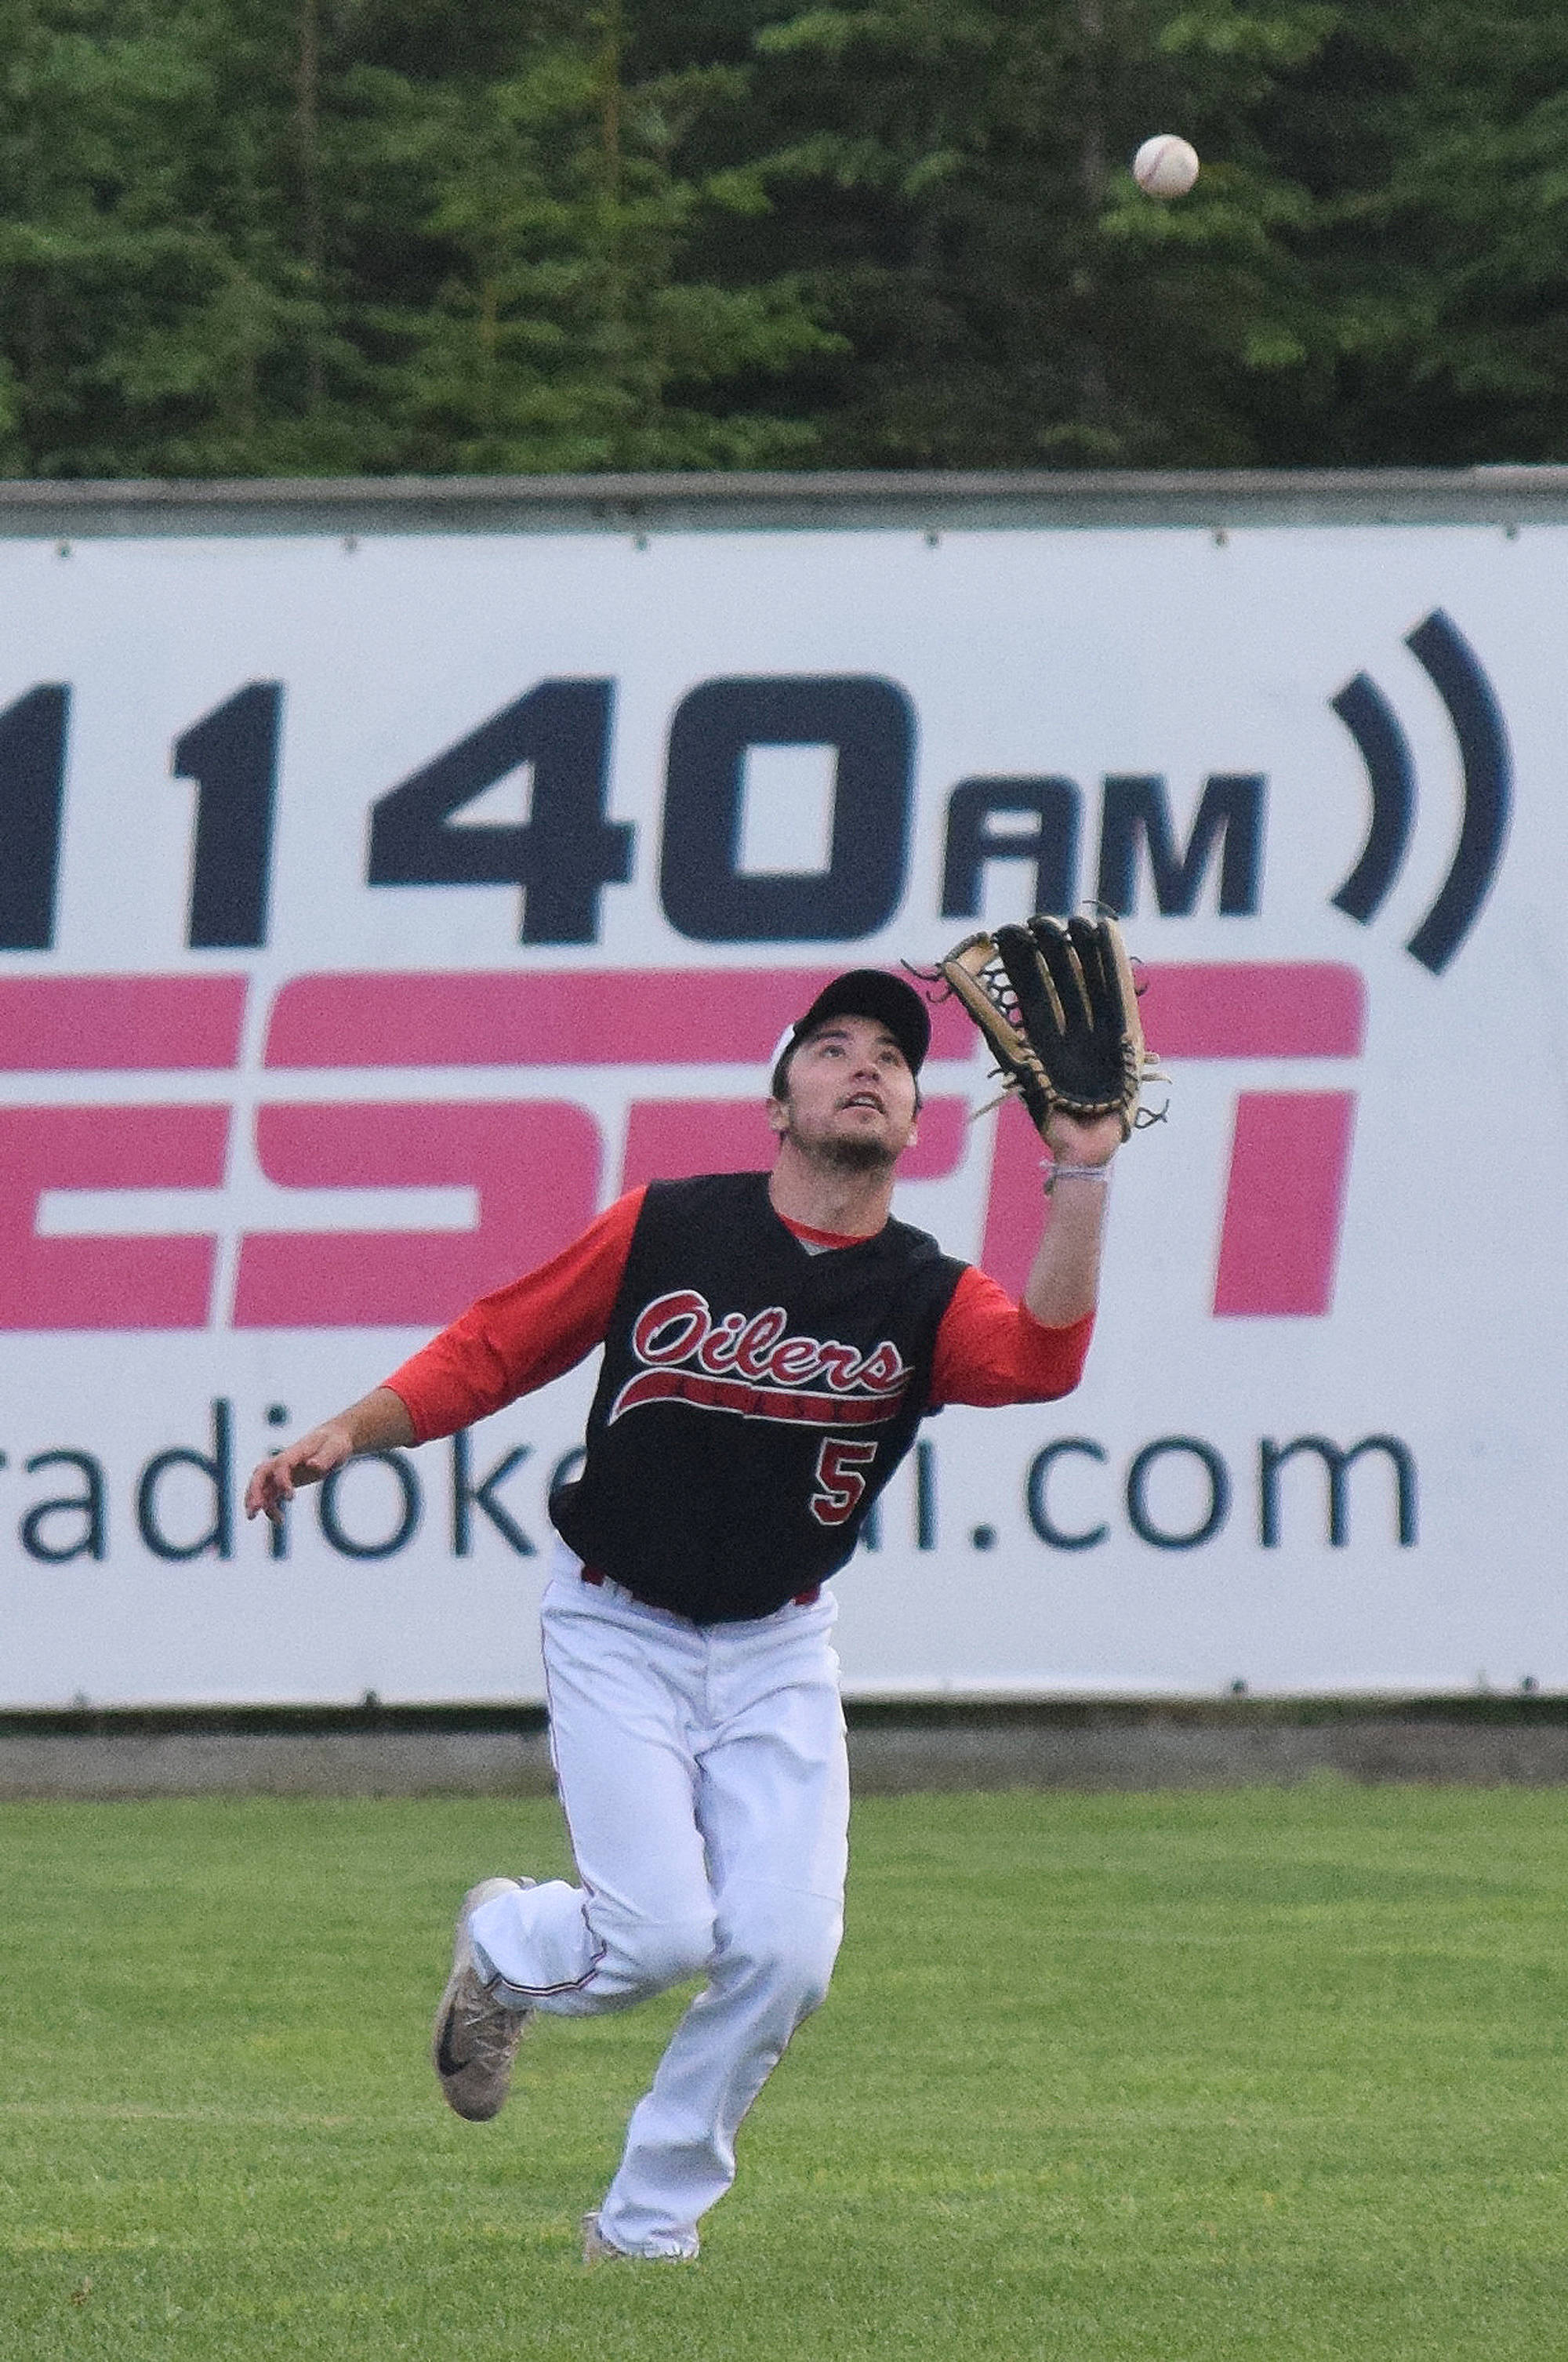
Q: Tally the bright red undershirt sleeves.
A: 2